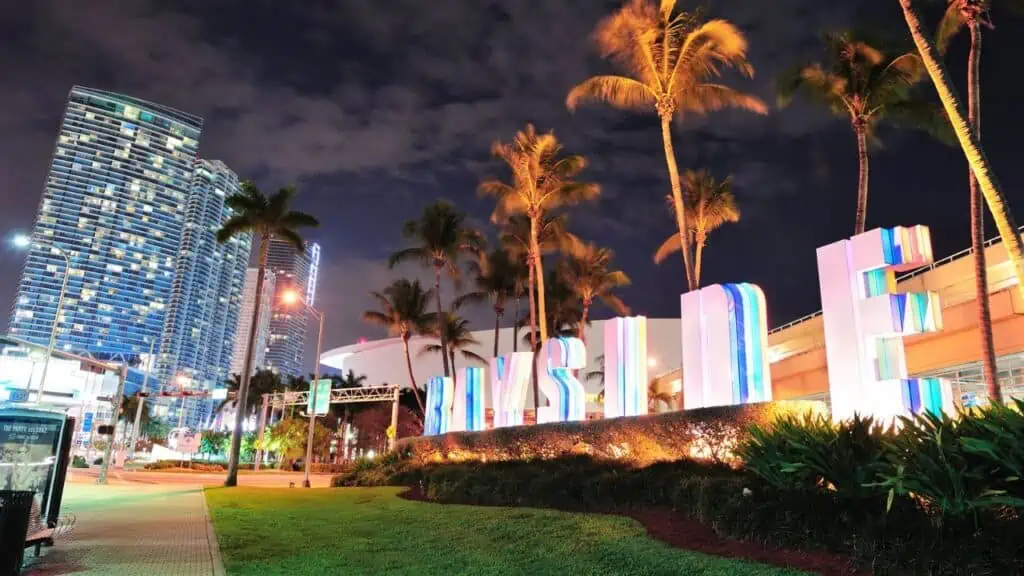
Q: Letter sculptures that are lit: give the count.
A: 7